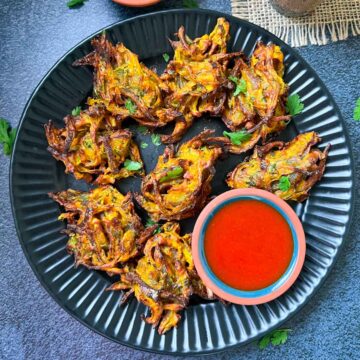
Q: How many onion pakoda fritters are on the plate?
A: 8